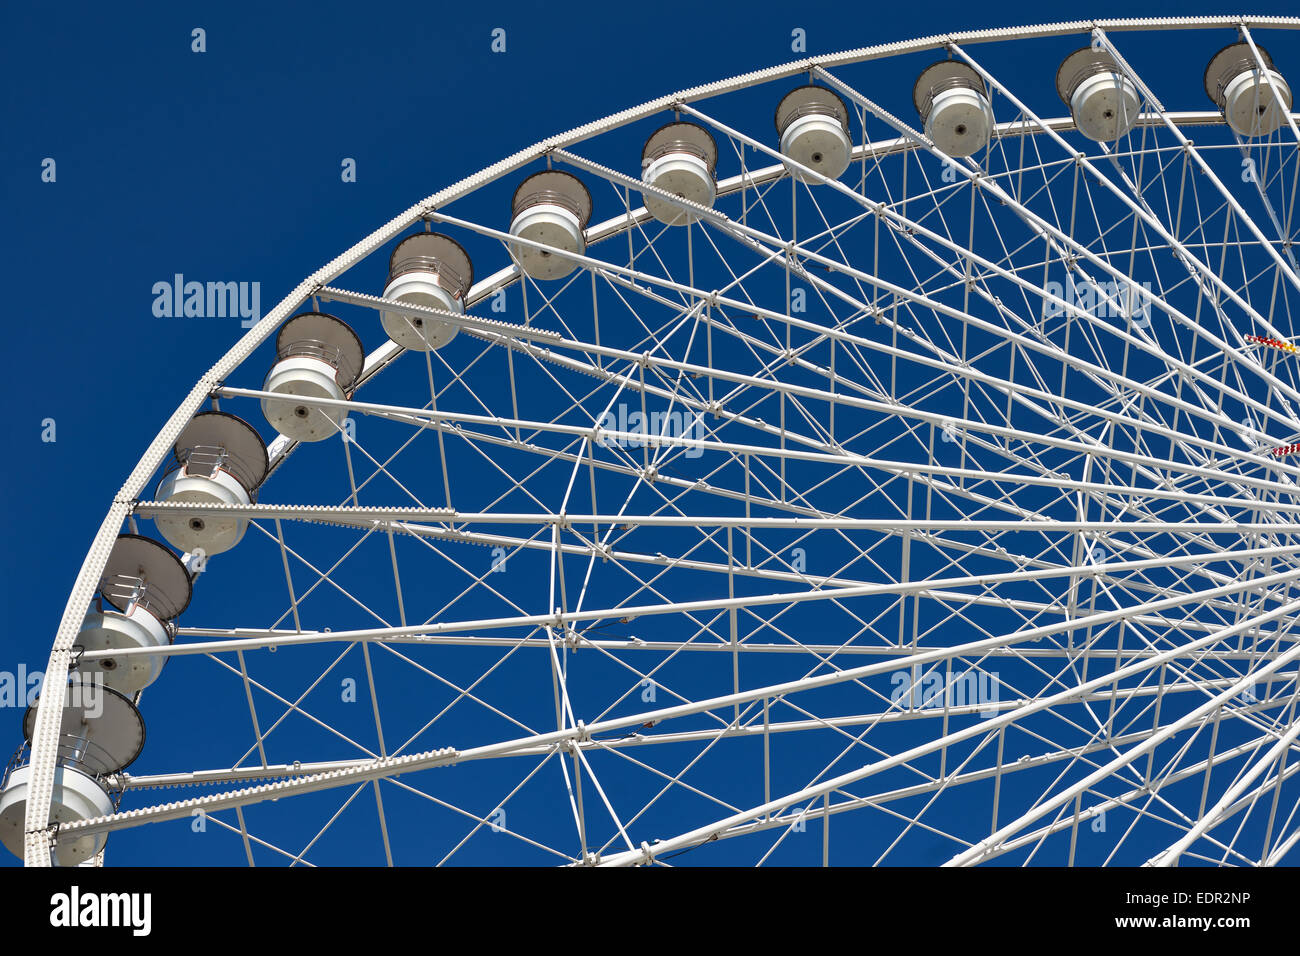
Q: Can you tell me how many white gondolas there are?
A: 11